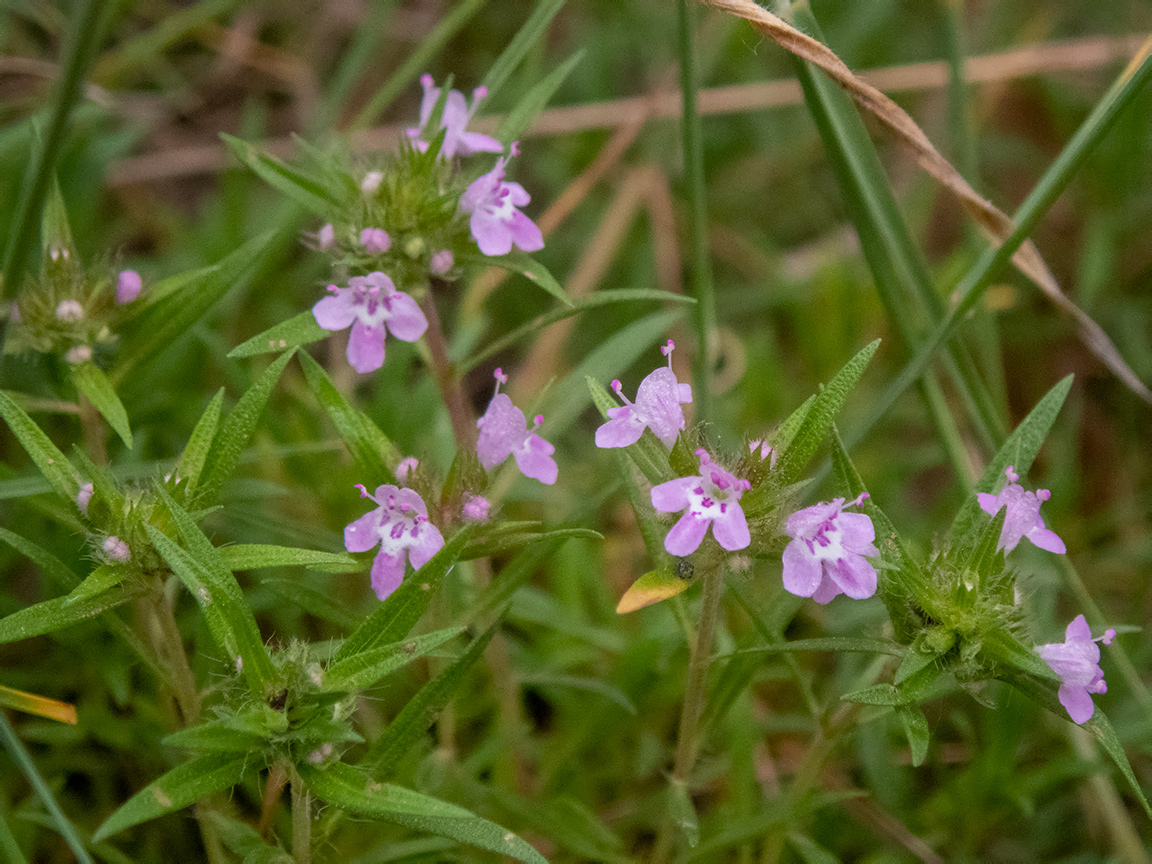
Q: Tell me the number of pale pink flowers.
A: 10